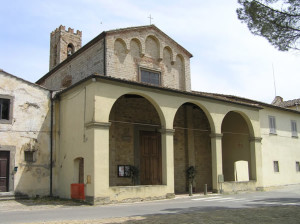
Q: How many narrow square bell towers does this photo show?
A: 1